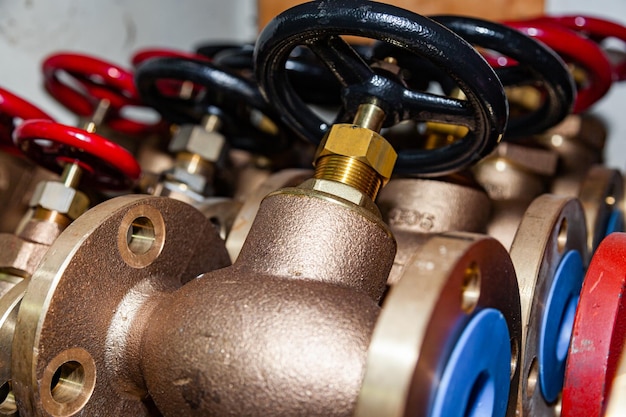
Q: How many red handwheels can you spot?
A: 6